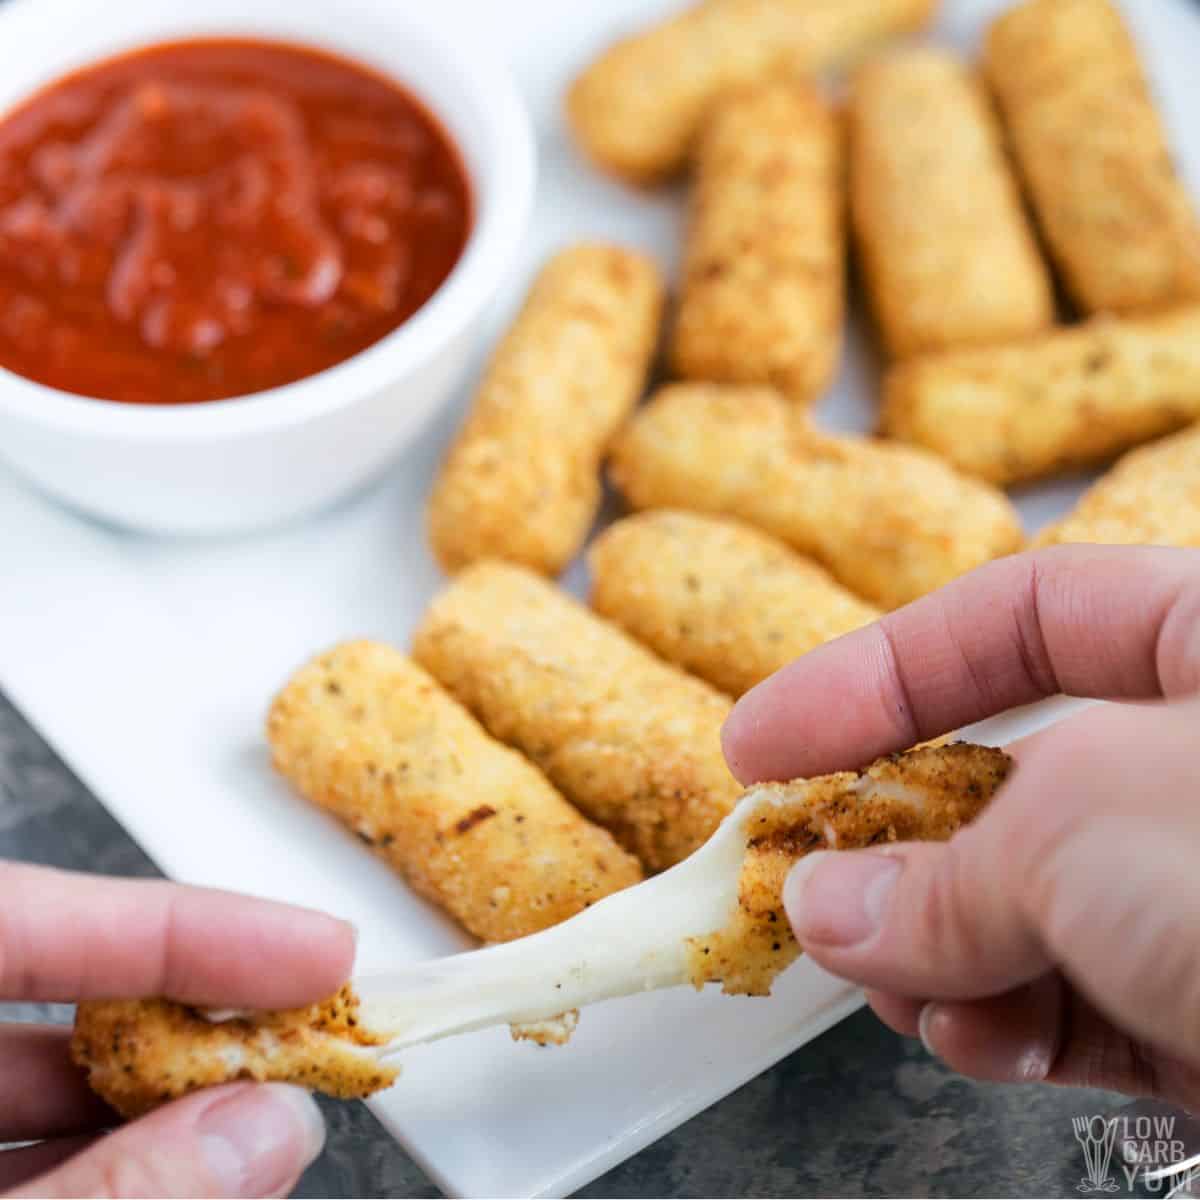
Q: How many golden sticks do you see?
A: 12